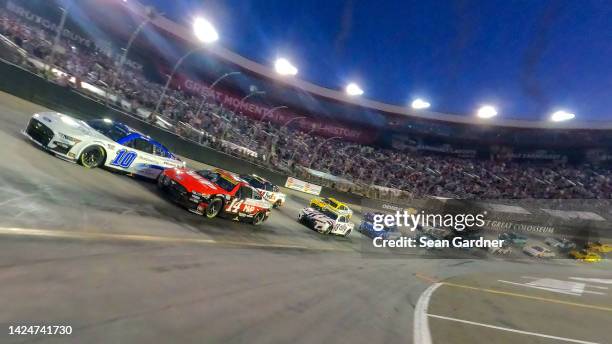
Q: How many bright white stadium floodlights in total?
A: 6